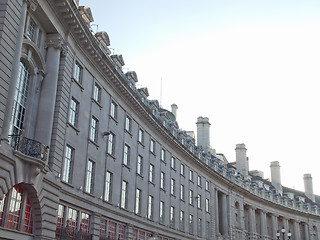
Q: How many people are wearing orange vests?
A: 0